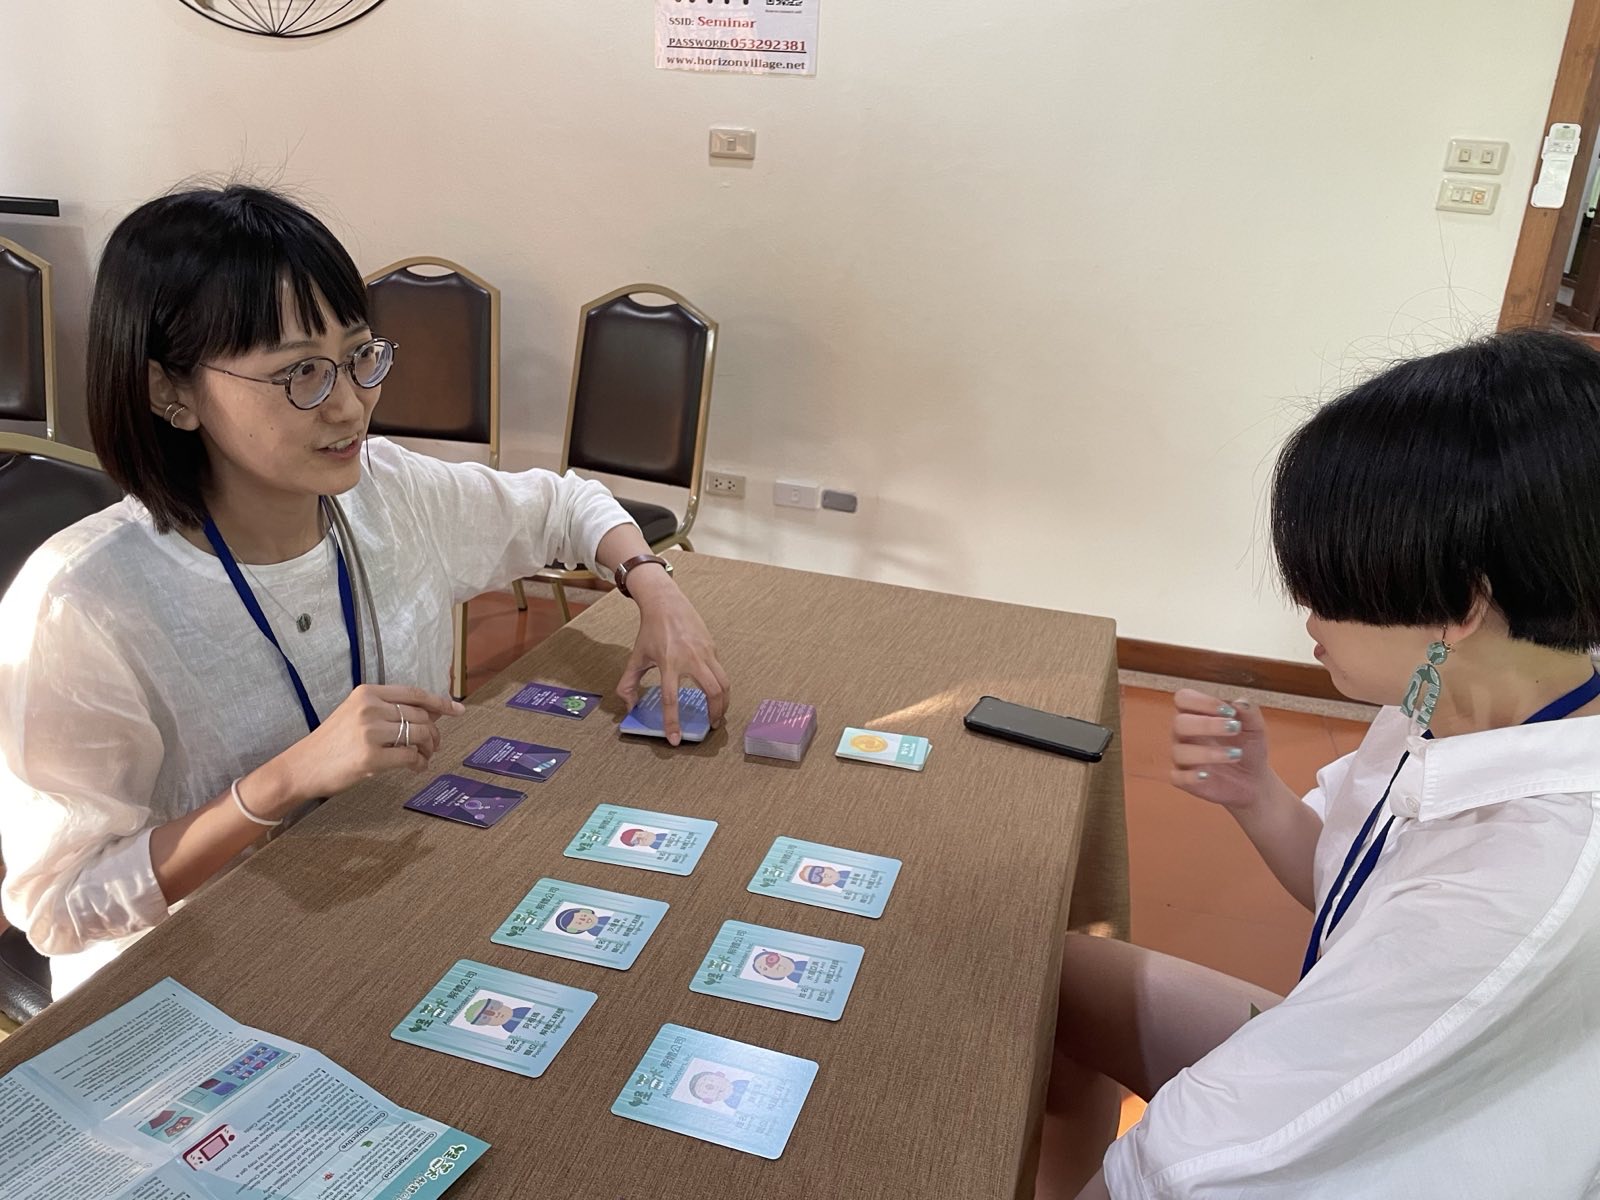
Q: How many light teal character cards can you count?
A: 6